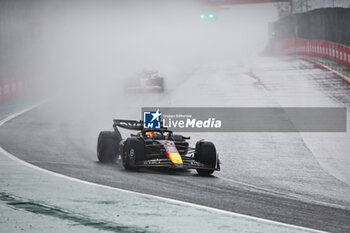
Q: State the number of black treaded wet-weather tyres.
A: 3